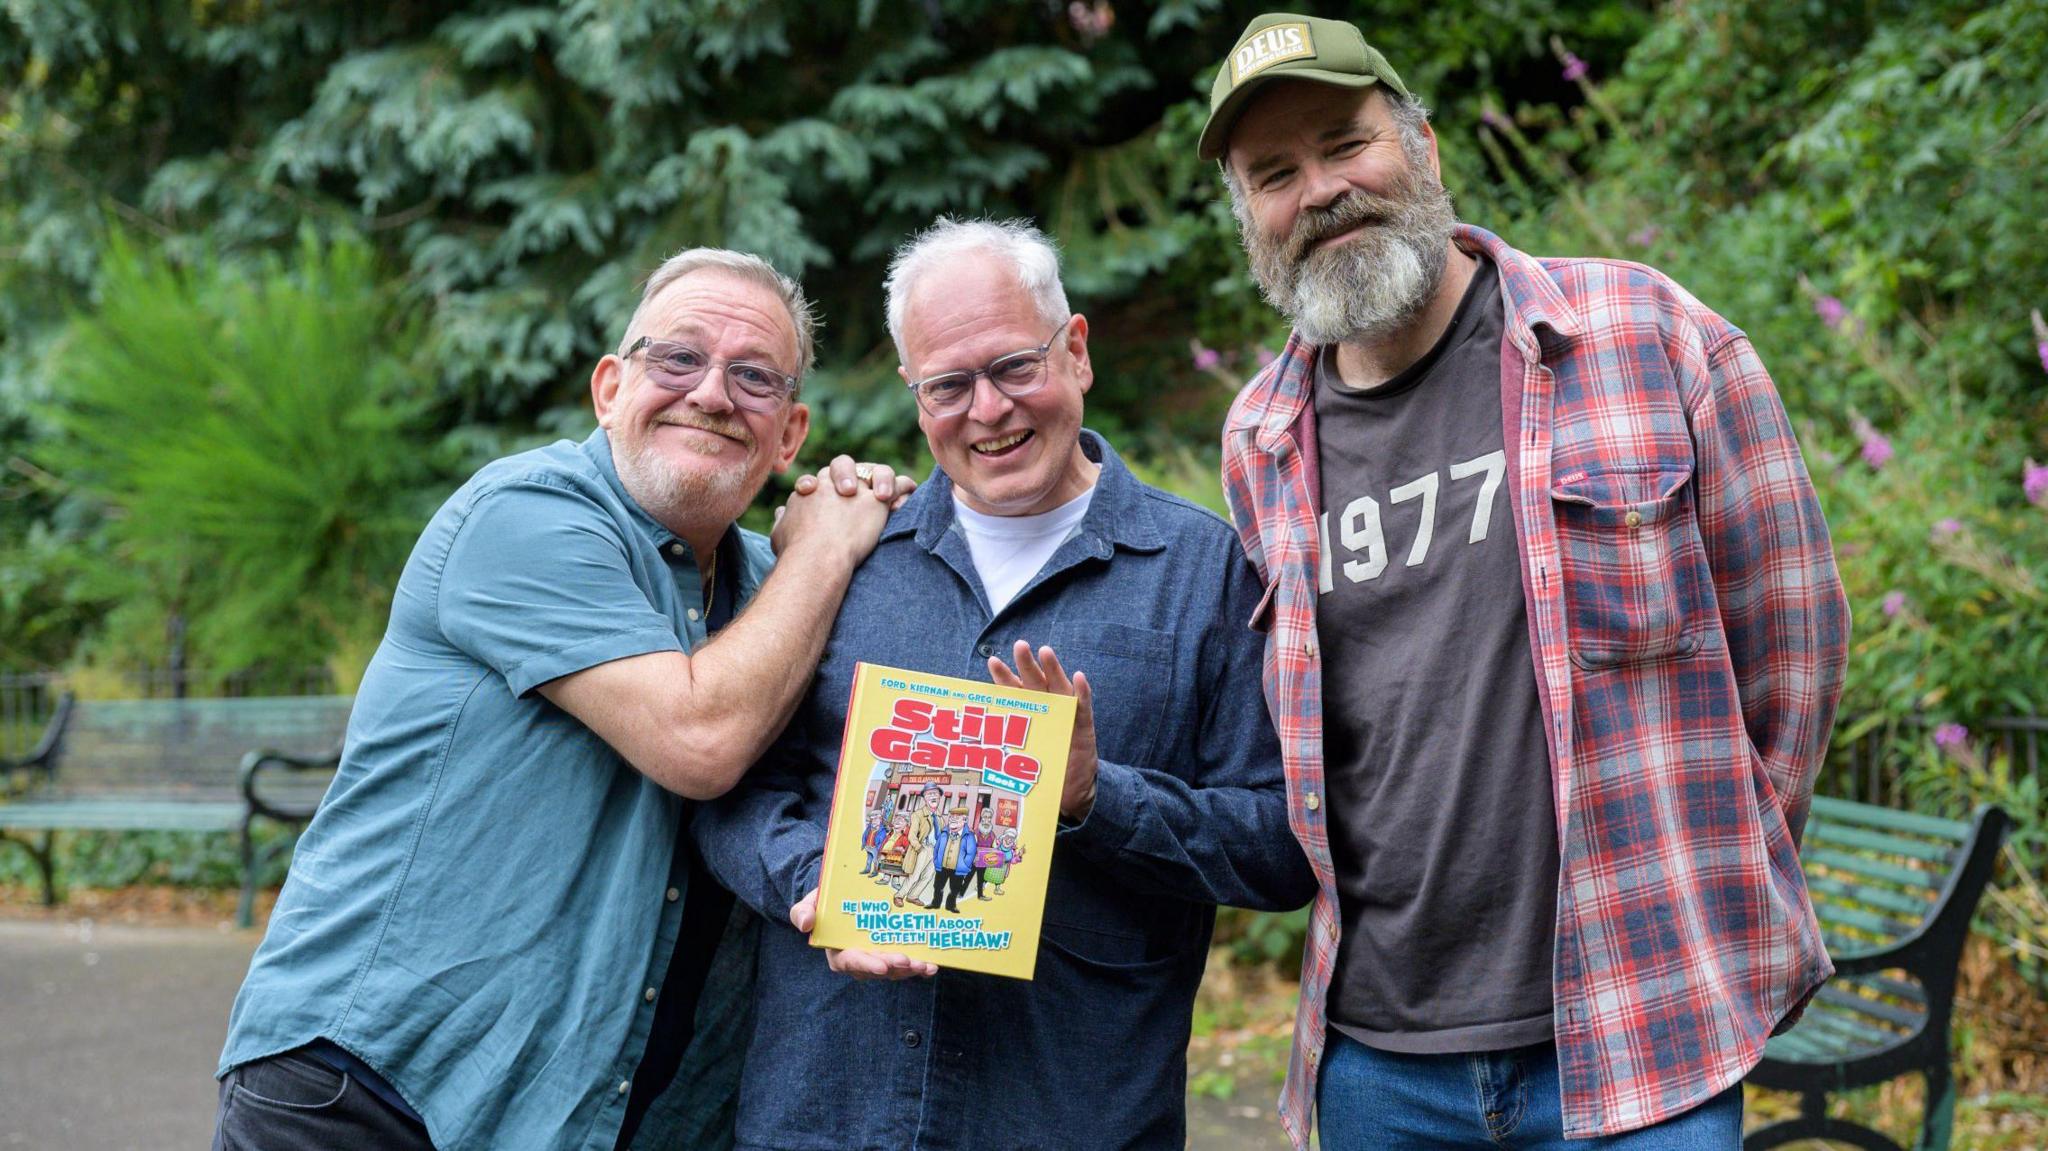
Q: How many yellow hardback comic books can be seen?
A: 1